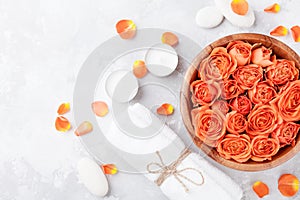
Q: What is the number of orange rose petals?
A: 15